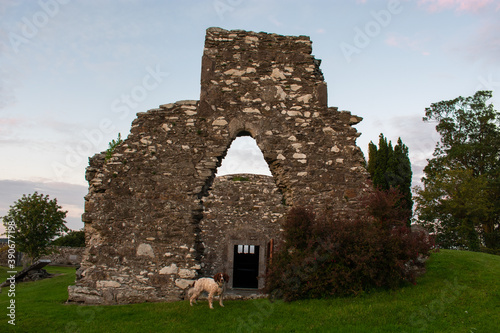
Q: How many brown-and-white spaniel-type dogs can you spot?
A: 1